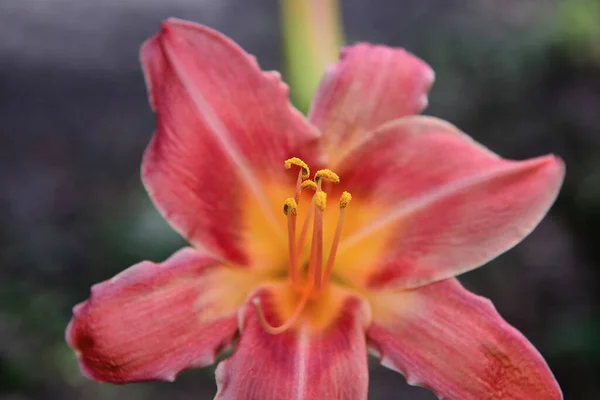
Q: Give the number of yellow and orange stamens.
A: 6